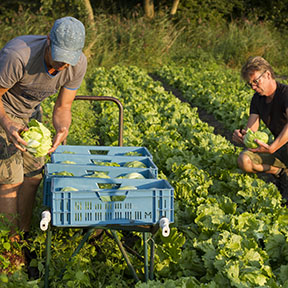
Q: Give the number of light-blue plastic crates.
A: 4